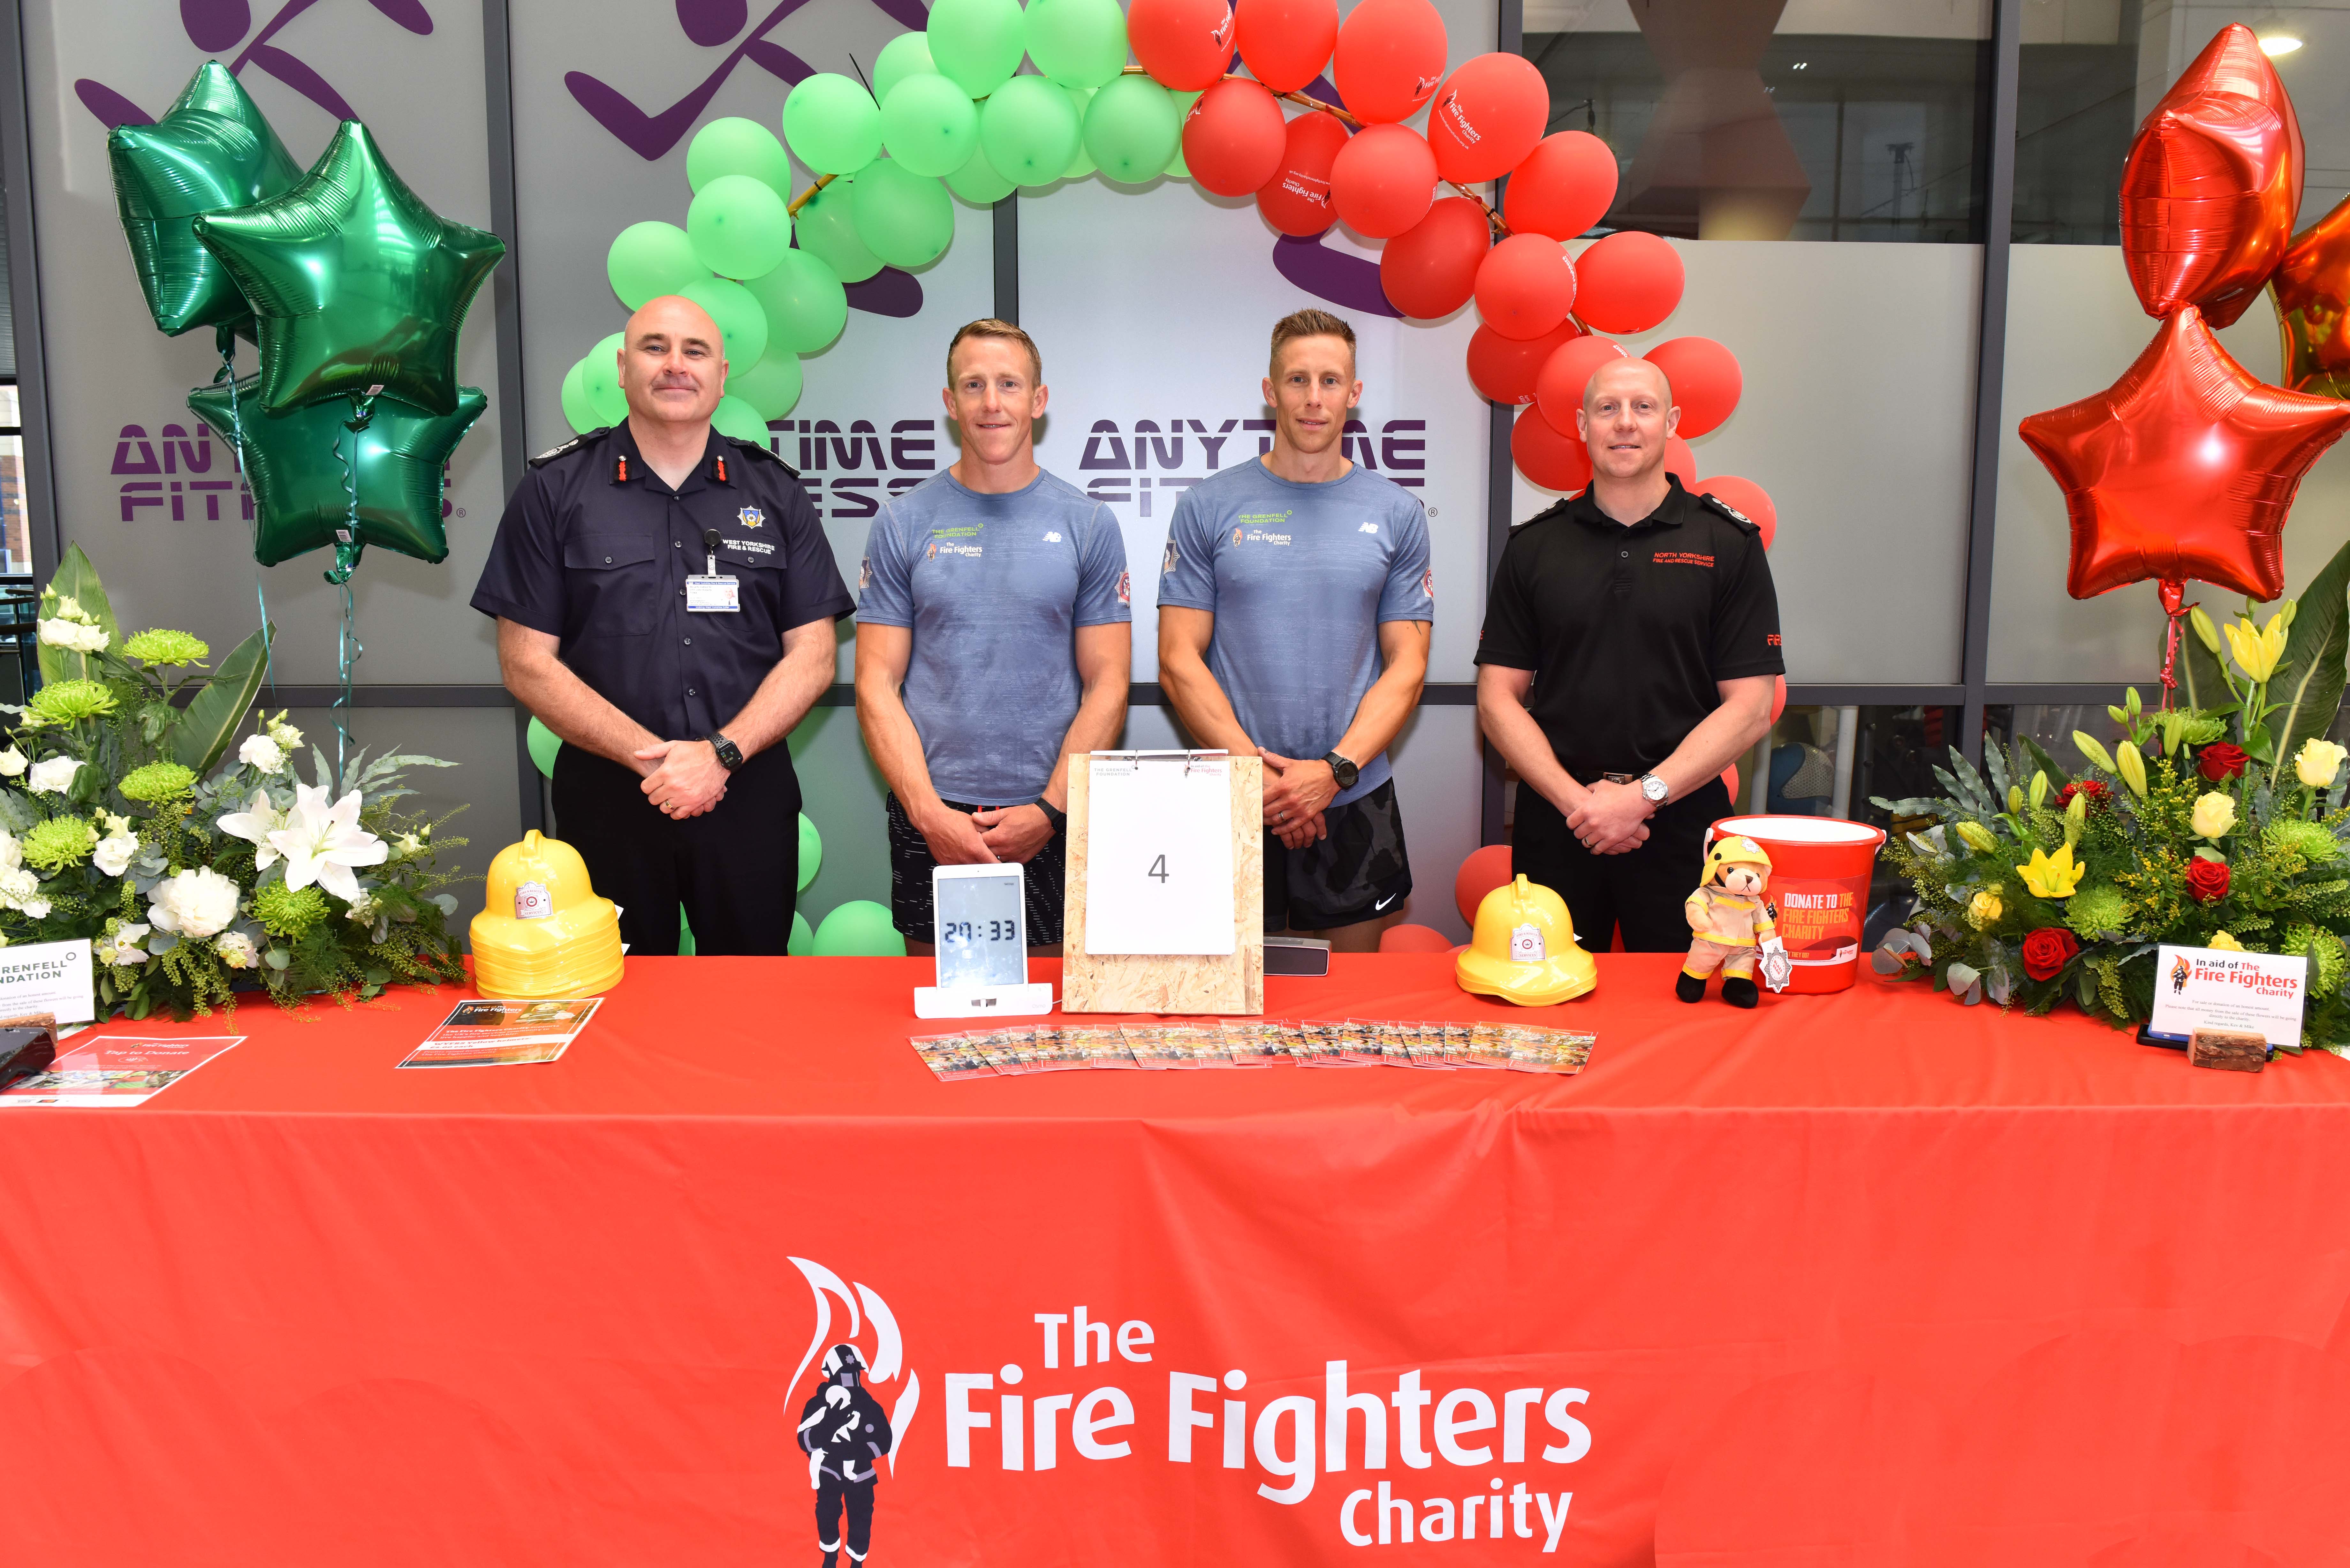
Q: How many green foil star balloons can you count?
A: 3